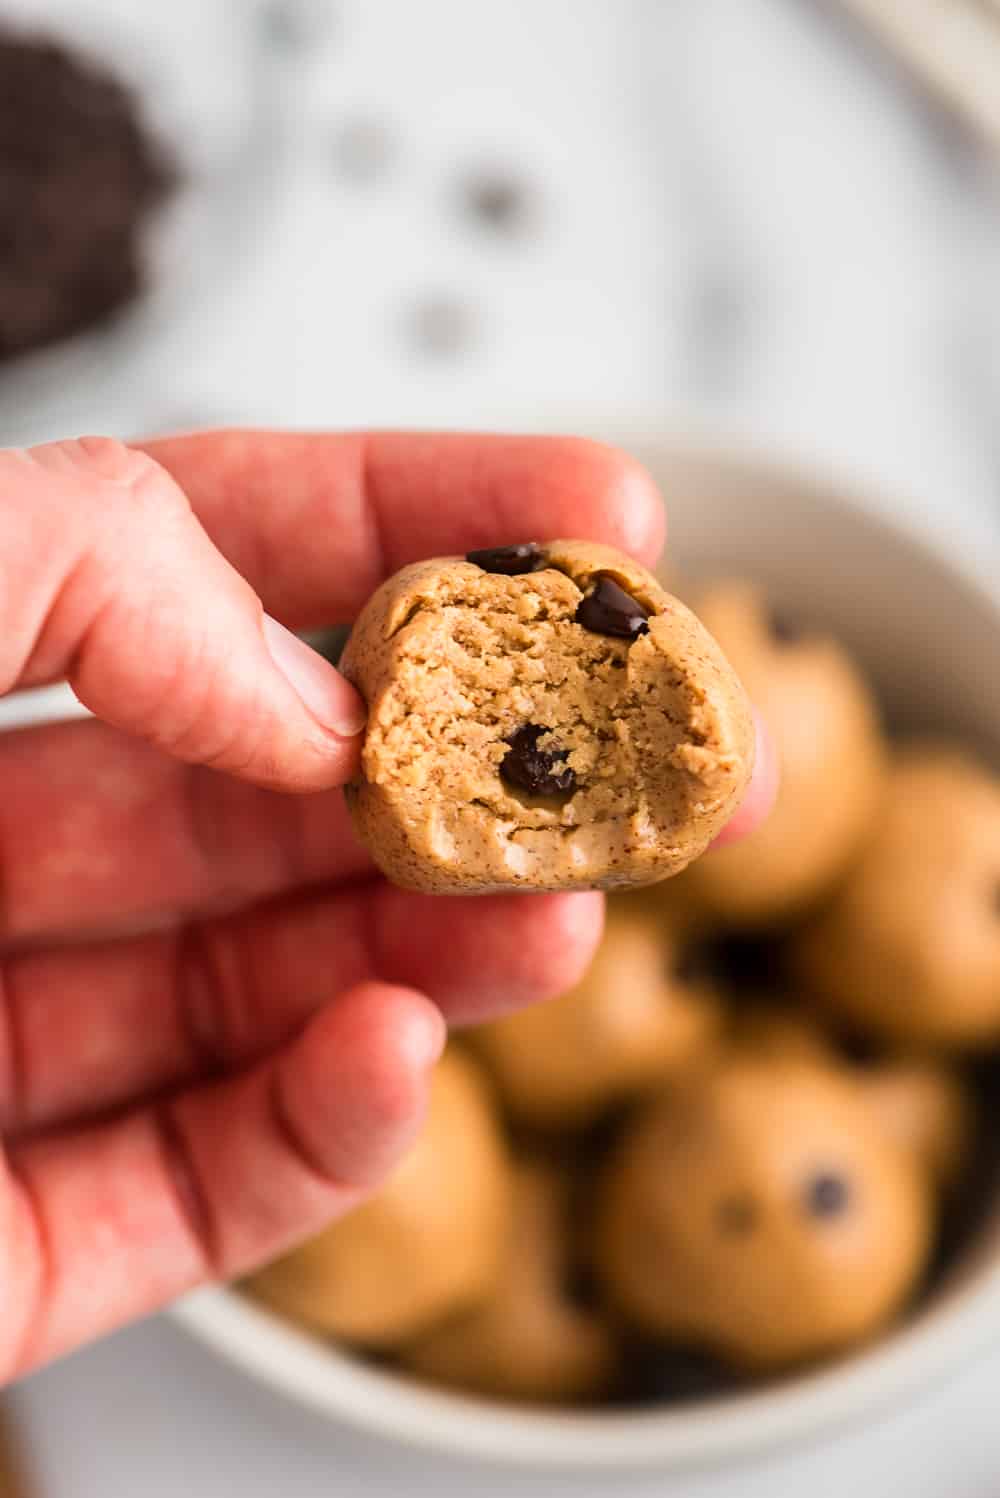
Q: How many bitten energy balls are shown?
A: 1